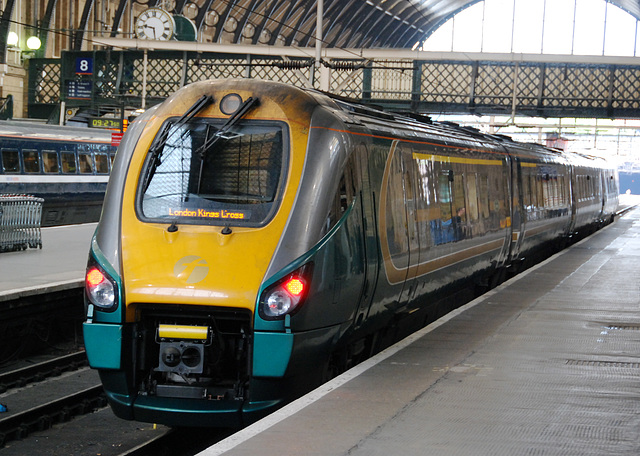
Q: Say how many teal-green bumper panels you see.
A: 2